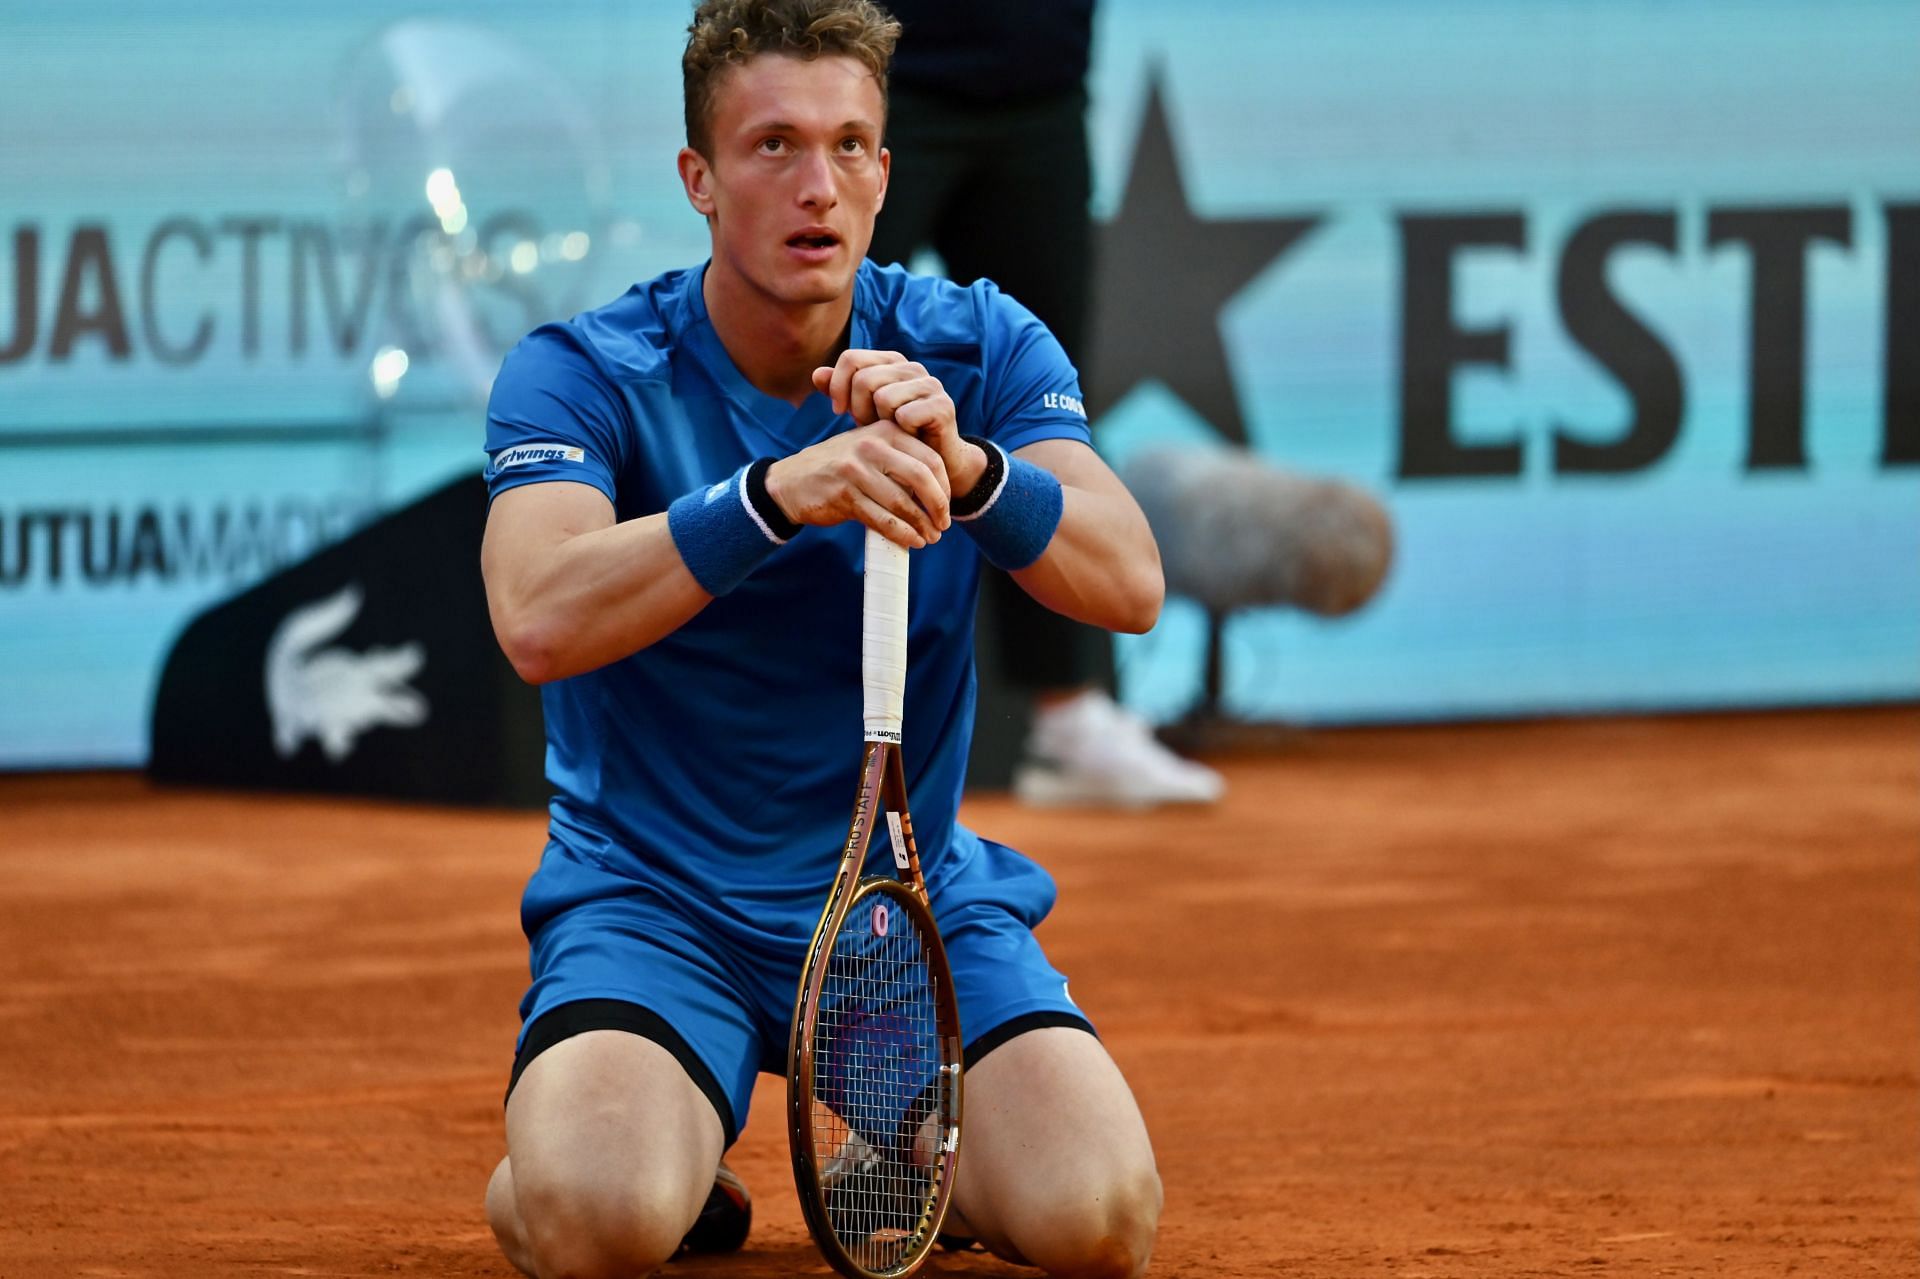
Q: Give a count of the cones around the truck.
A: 0